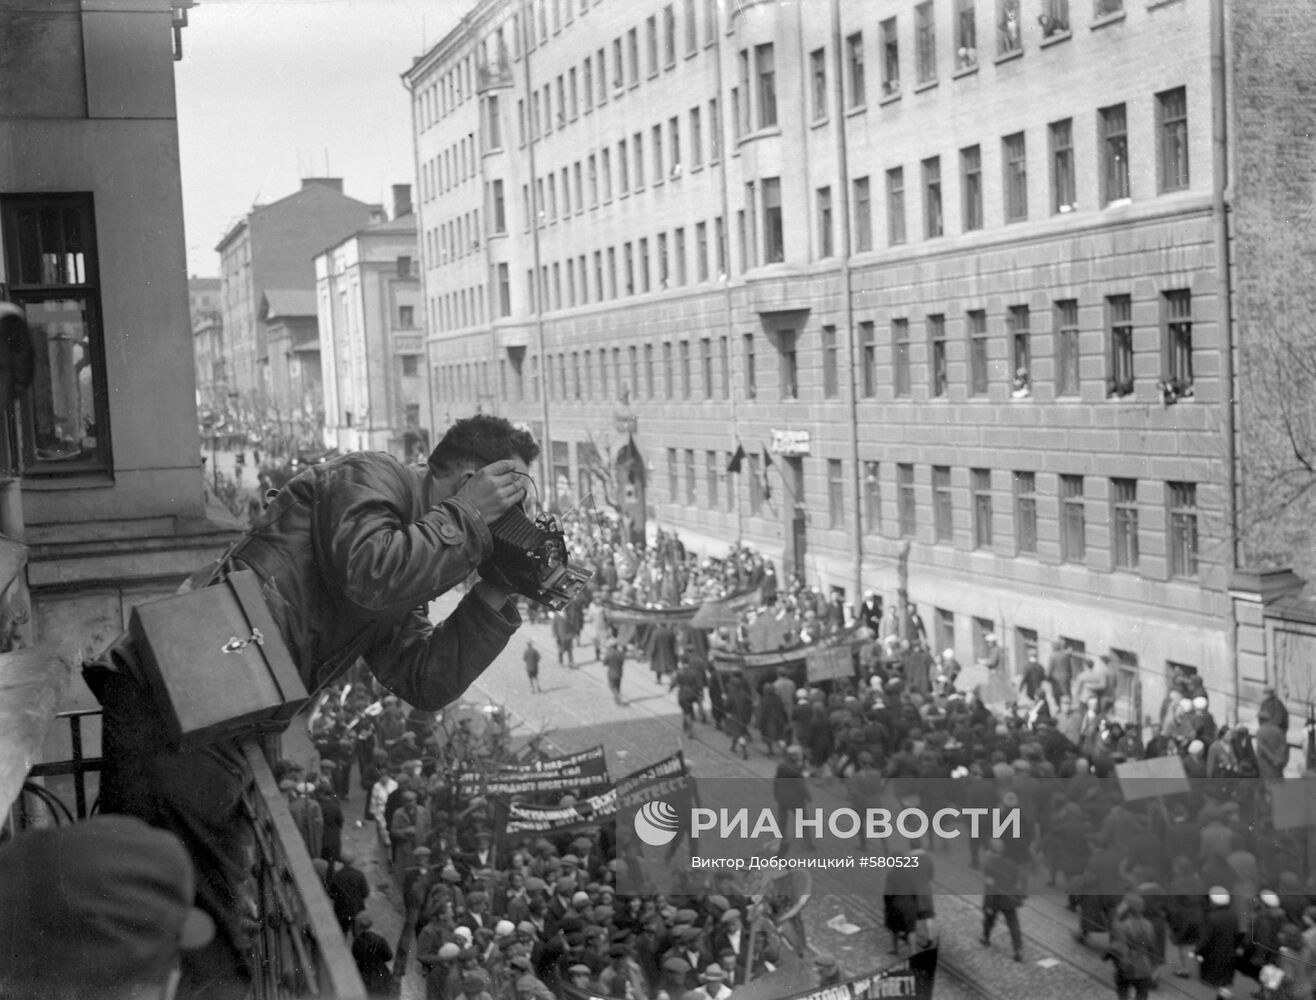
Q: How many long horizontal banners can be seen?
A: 5